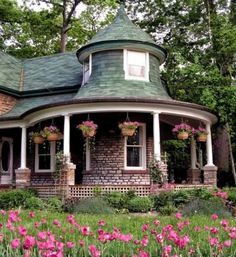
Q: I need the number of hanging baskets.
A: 6